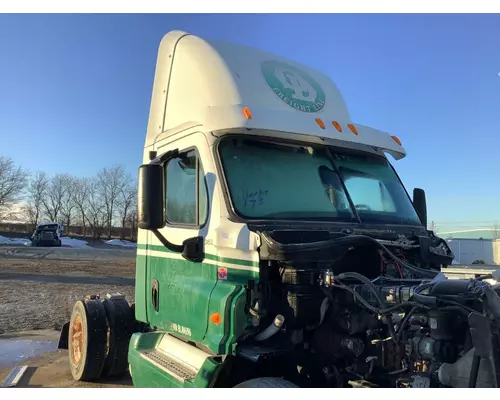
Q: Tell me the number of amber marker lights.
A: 6